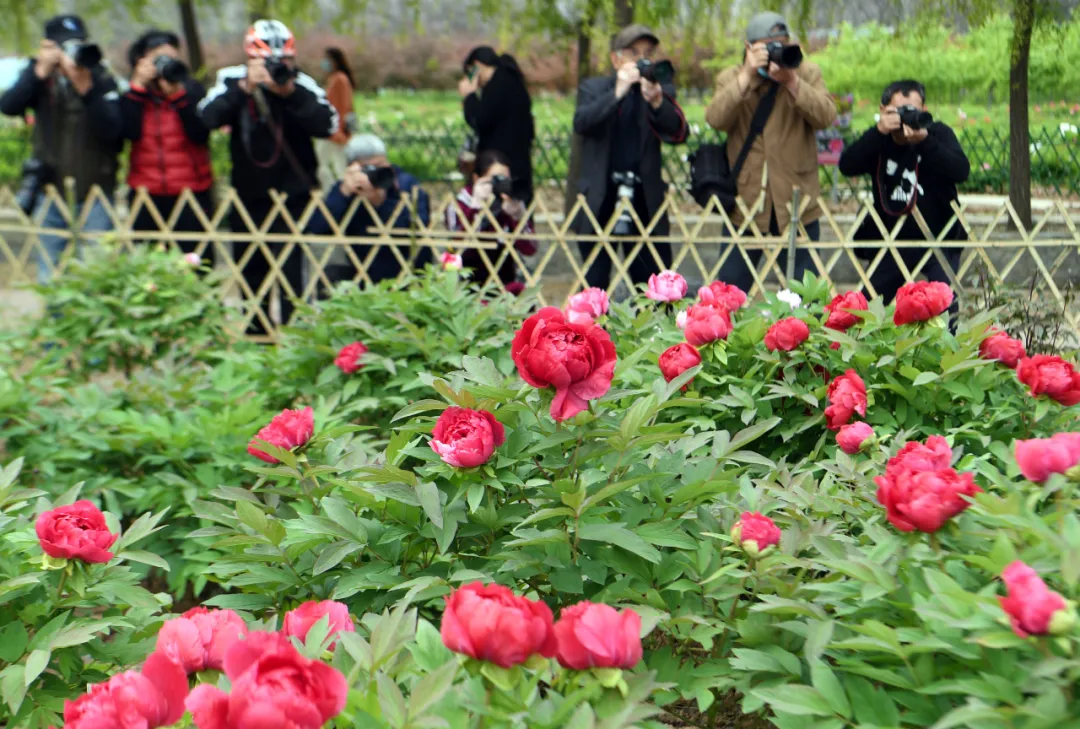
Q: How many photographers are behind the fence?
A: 8